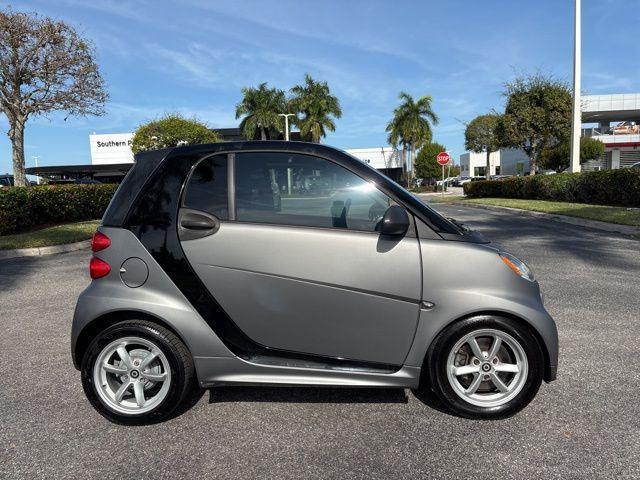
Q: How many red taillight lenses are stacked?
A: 2